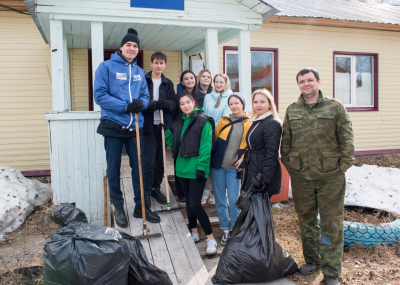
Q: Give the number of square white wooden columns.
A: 4